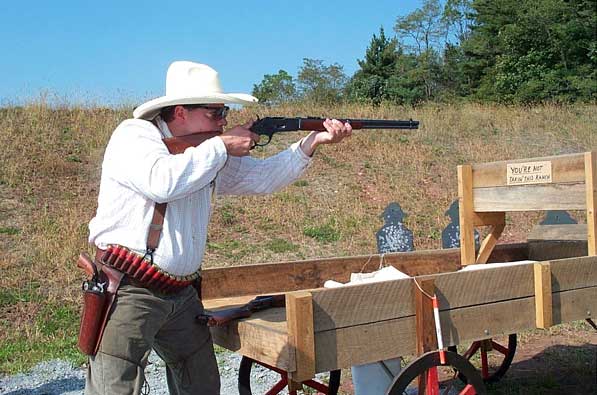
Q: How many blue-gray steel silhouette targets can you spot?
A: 3